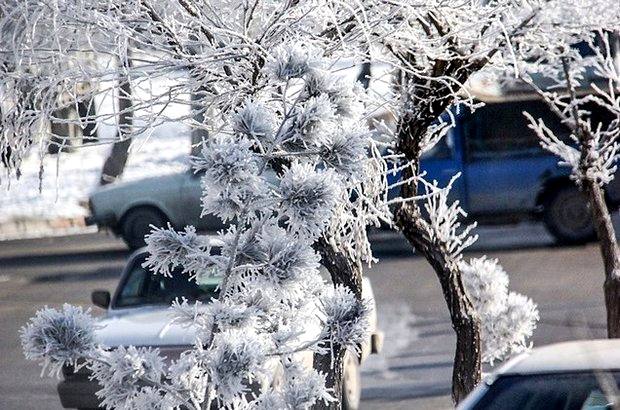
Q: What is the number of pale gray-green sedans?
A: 1